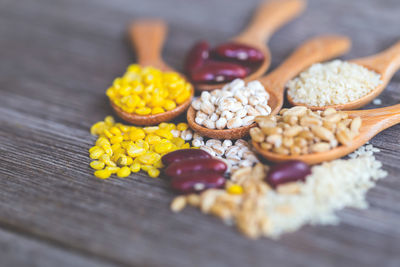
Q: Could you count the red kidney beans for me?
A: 7